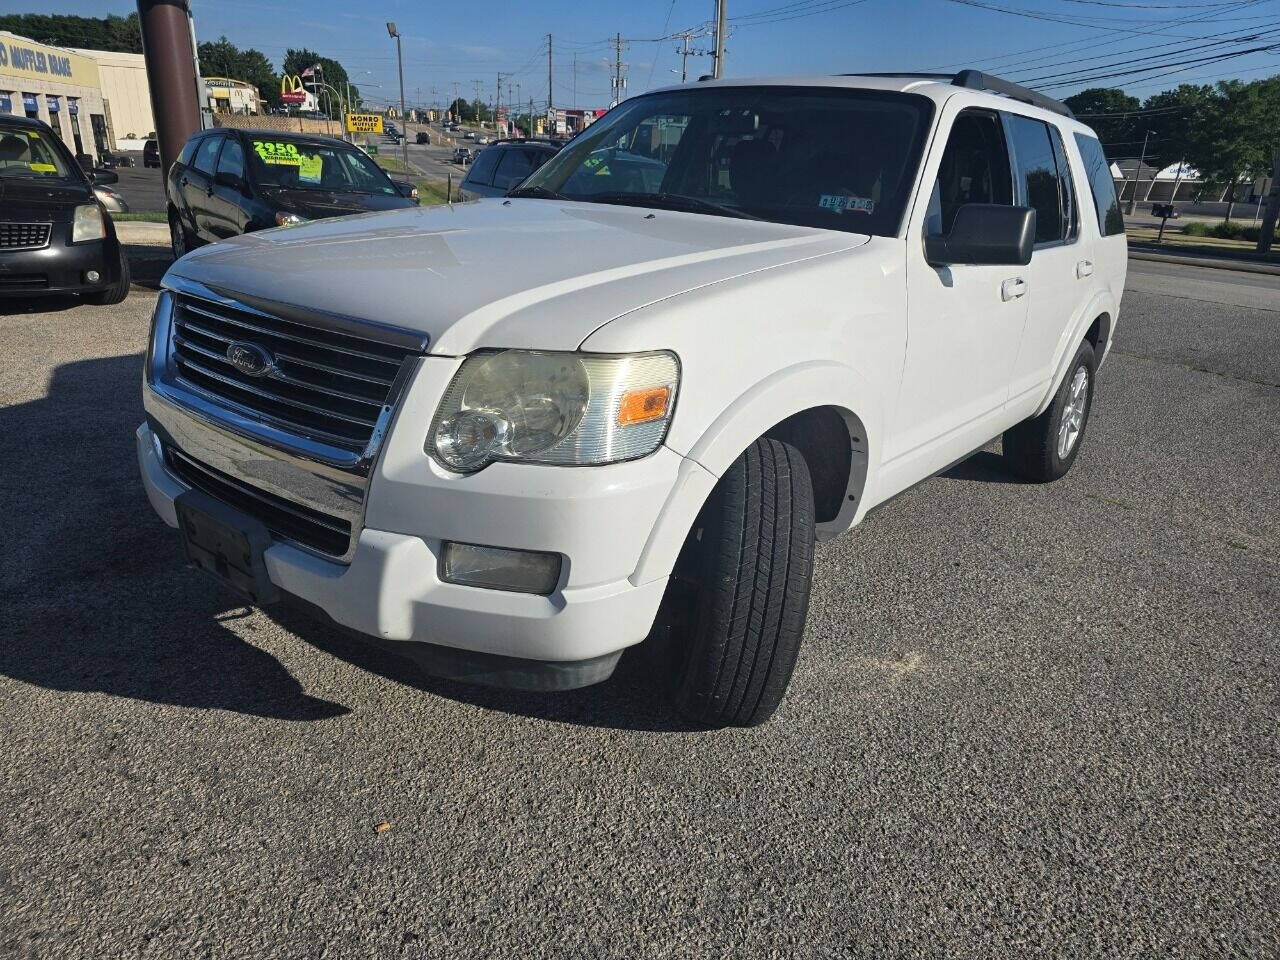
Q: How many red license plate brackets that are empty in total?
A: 0